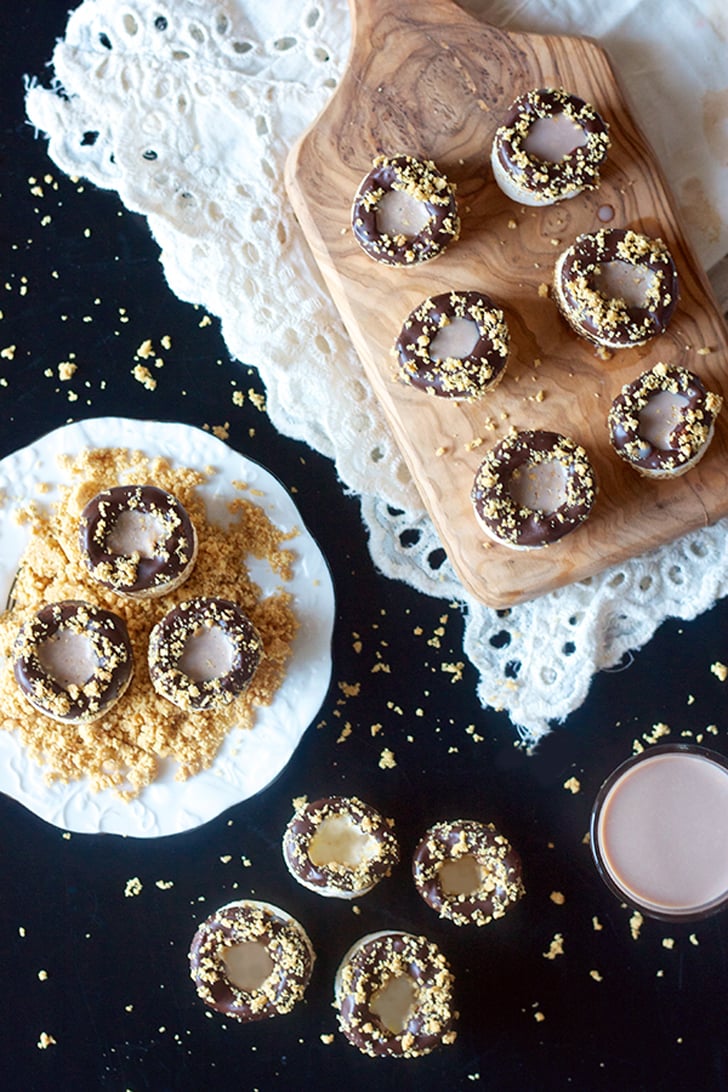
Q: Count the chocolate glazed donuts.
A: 13